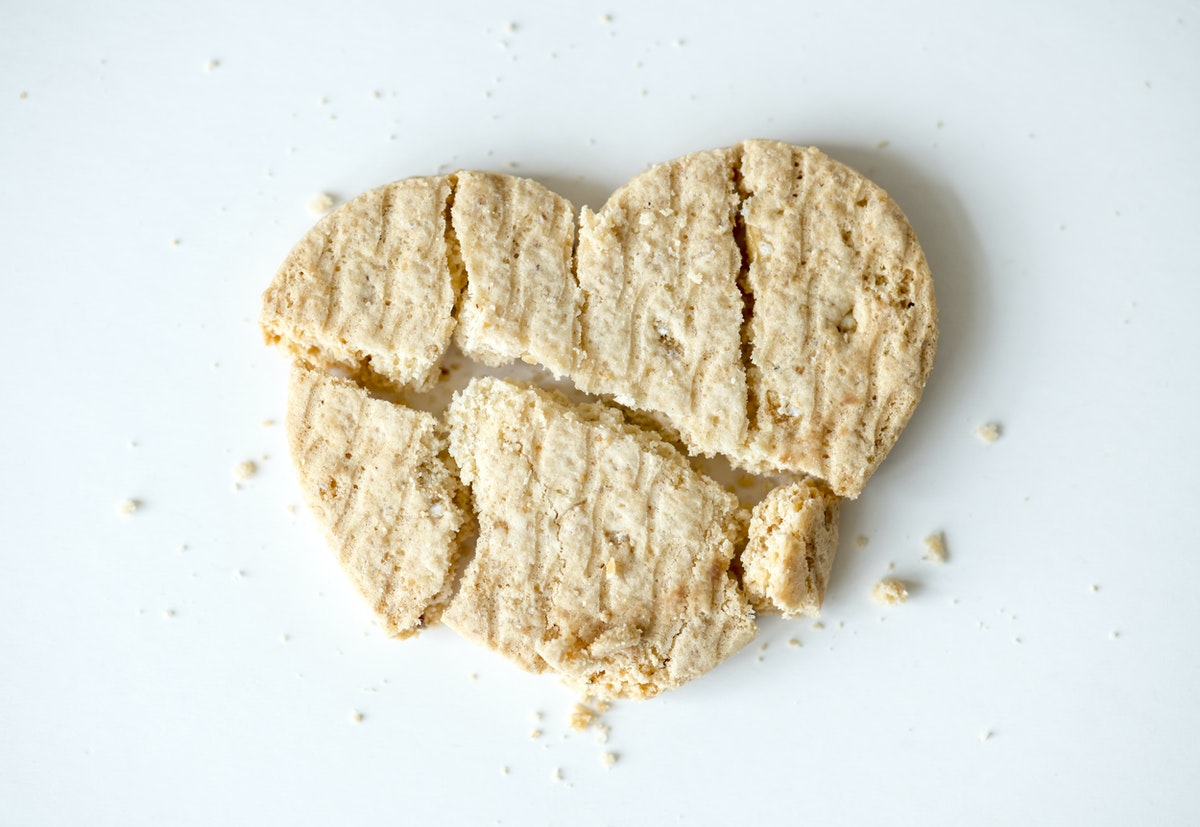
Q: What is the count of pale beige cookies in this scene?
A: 1